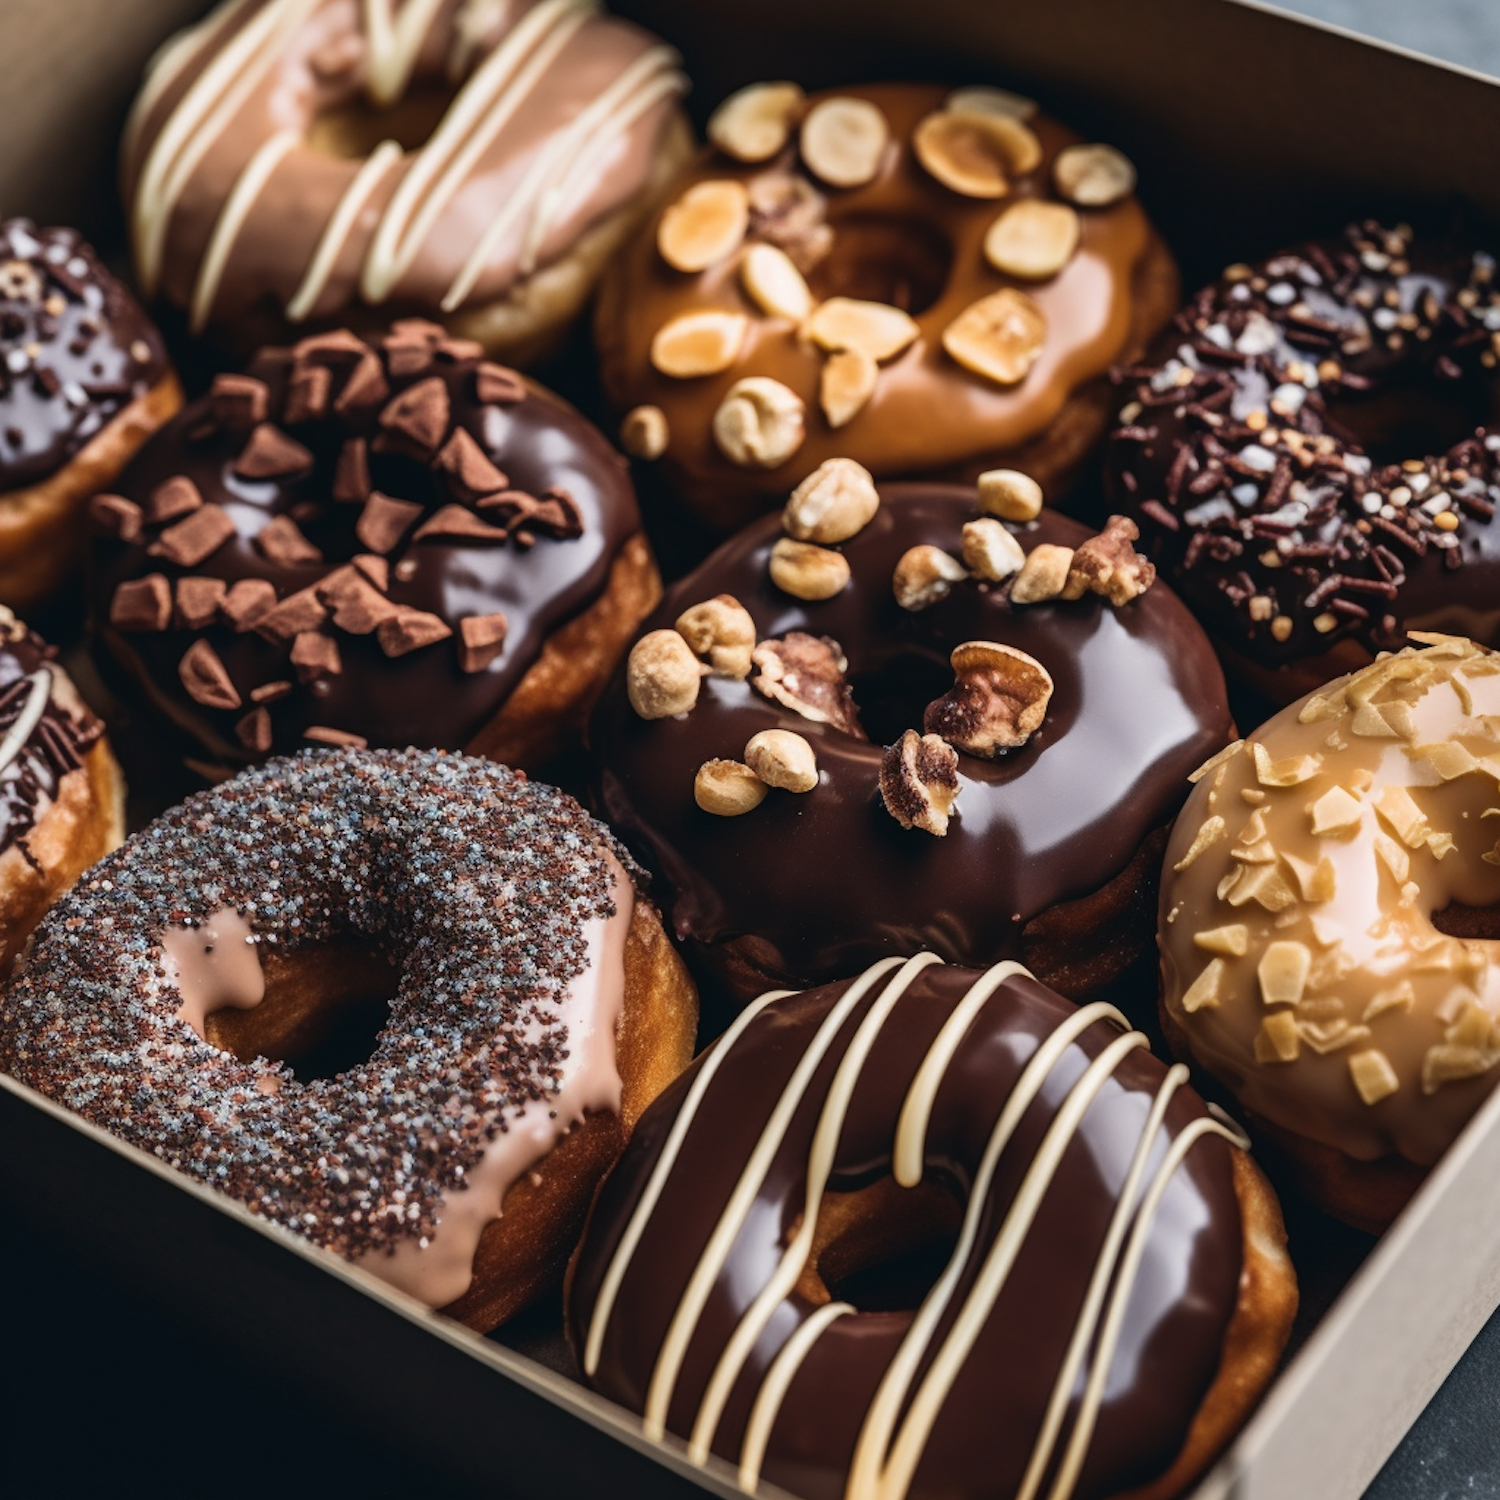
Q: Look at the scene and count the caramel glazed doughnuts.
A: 2